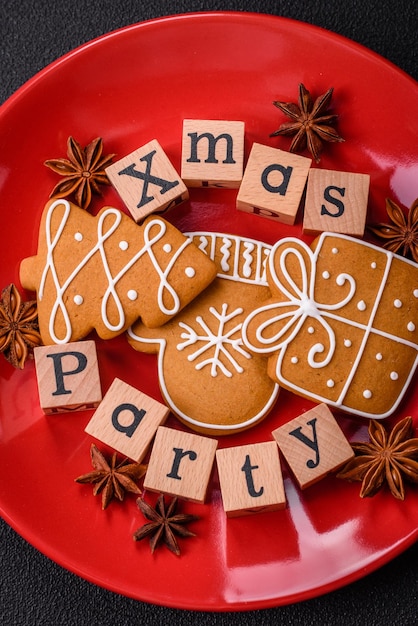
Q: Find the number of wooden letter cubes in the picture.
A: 9